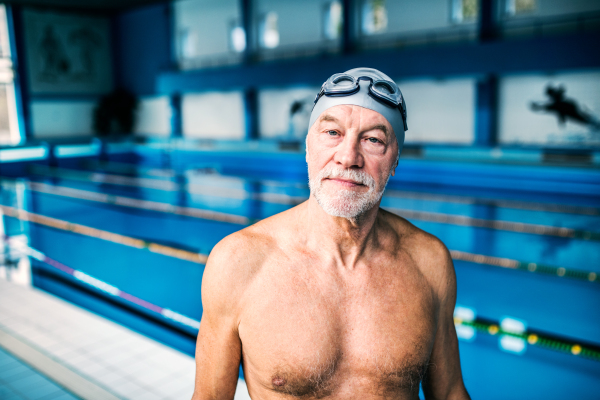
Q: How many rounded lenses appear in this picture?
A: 2